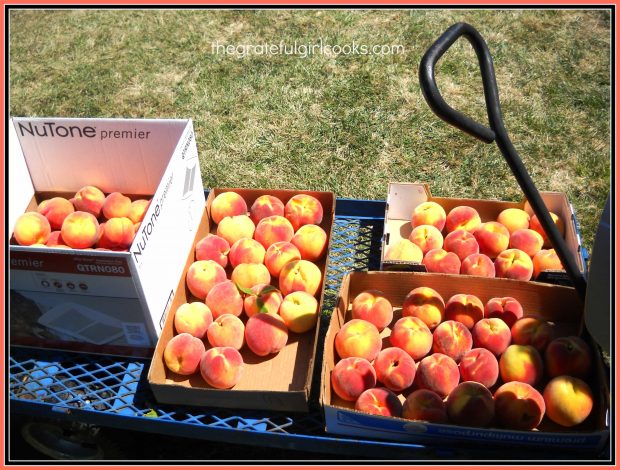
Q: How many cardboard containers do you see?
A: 4